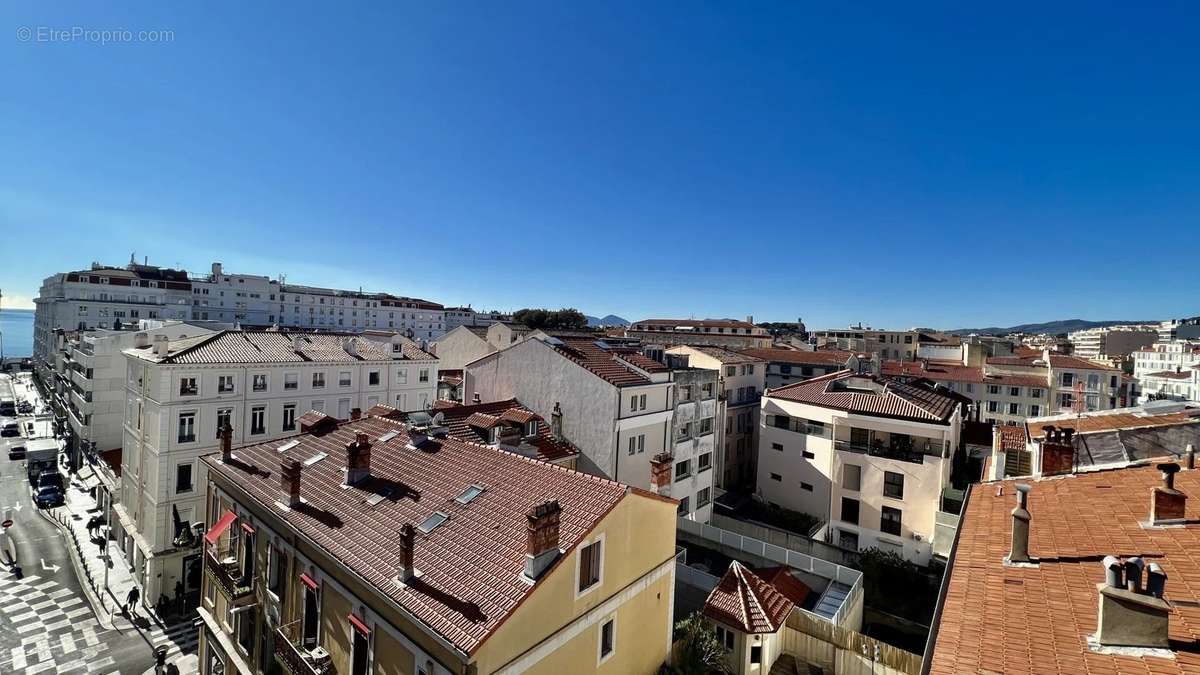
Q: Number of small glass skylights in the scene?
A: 6